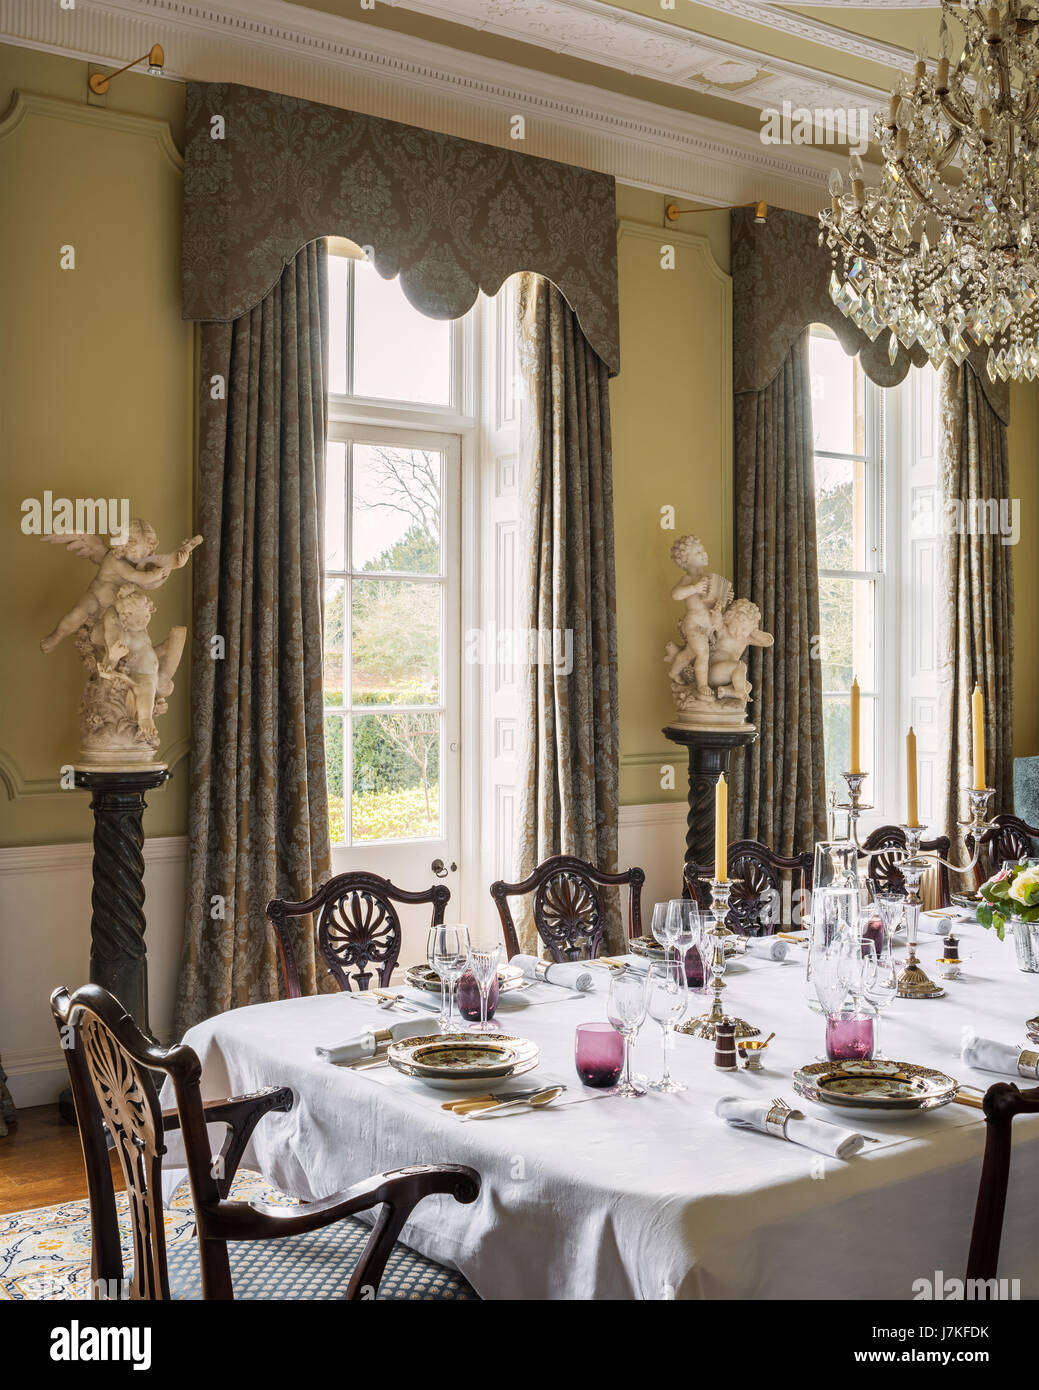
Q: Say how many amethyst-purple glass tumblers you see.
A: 5